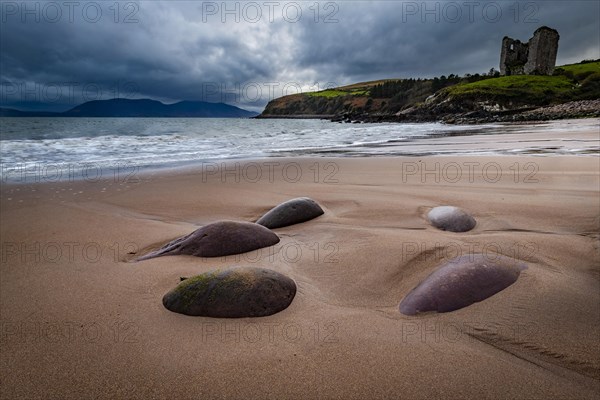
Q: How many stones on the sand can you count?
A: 5